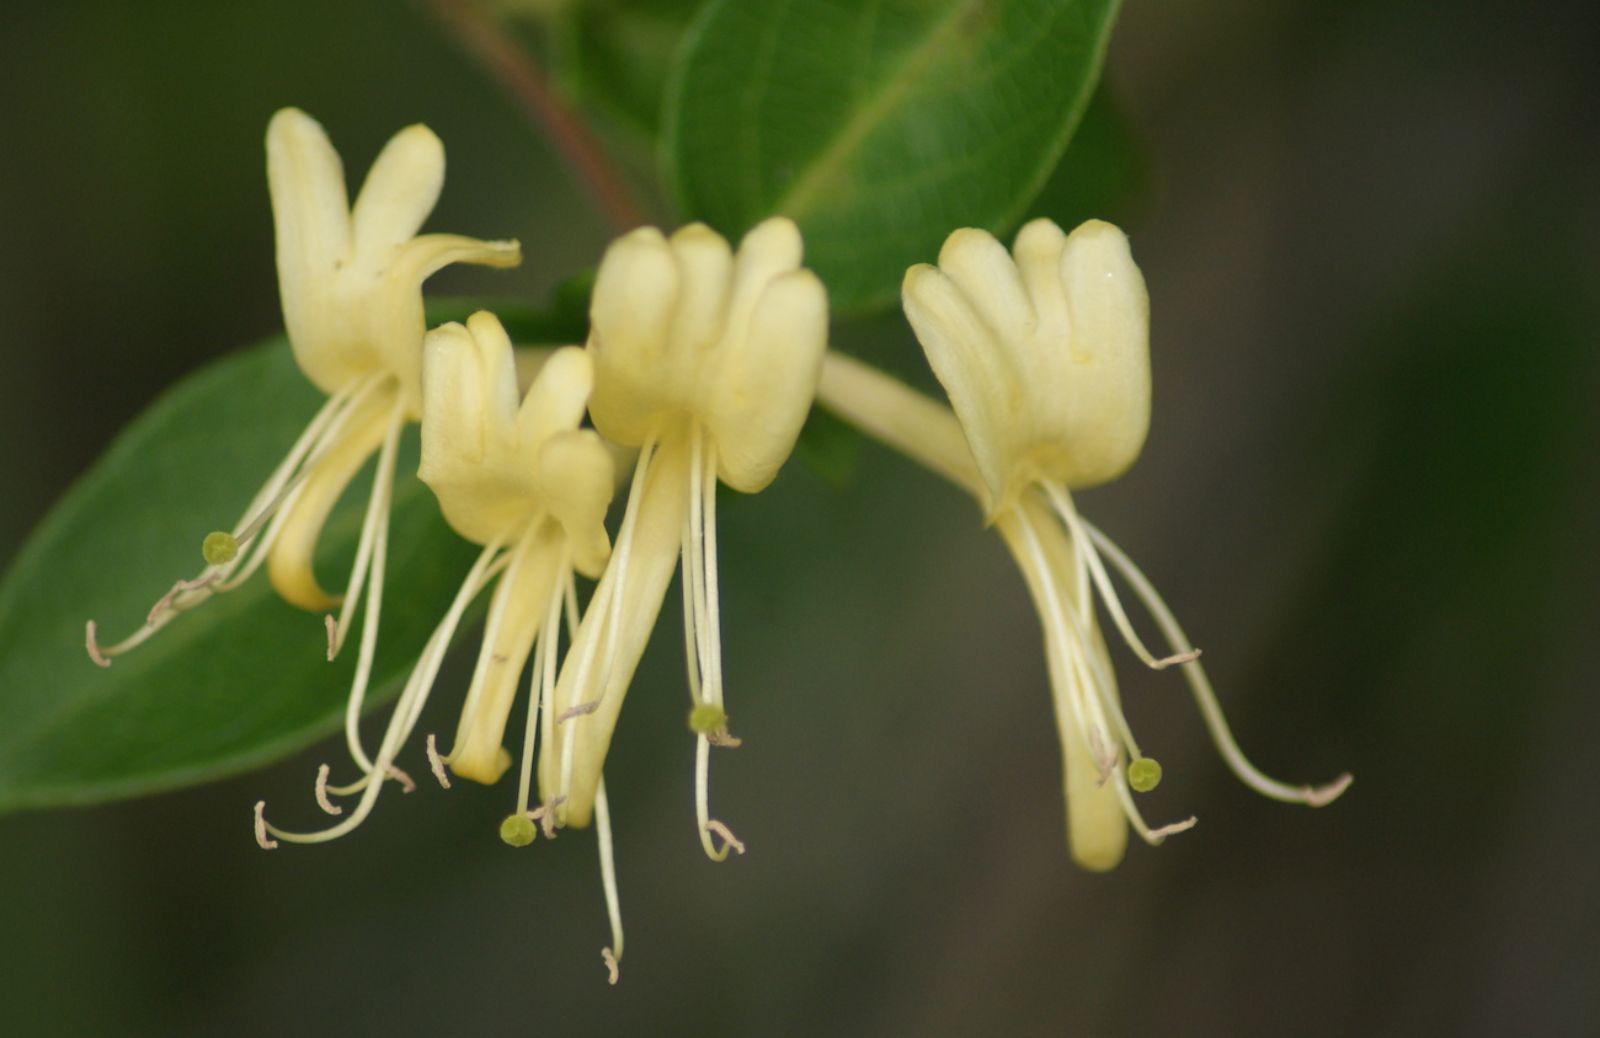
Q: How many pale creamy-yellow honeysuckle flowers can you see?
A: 4